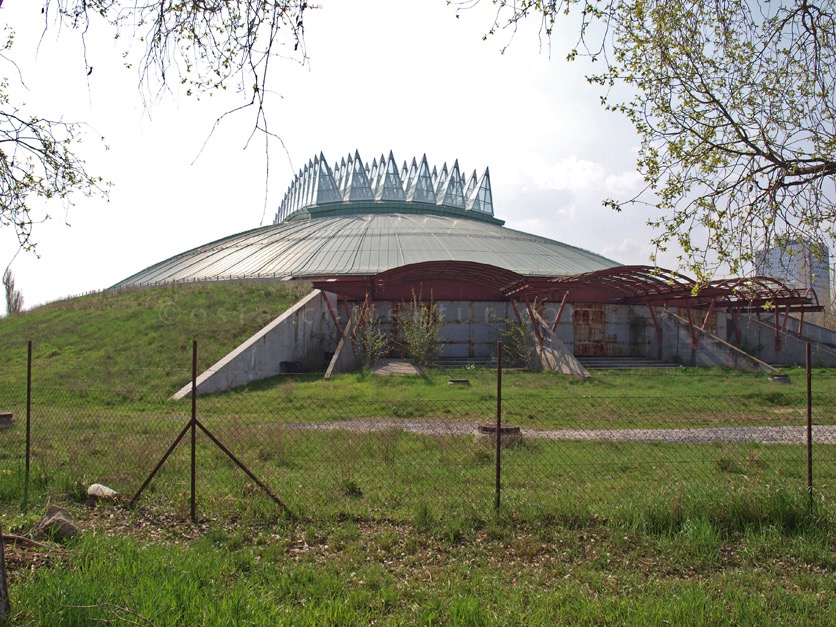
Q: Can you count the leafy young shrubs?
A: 3